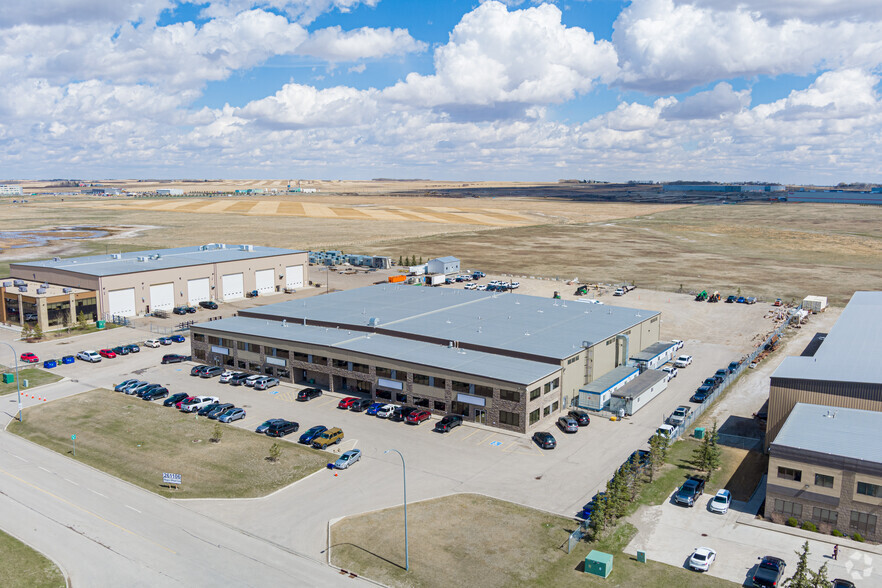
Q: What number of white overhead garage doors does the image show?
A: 6